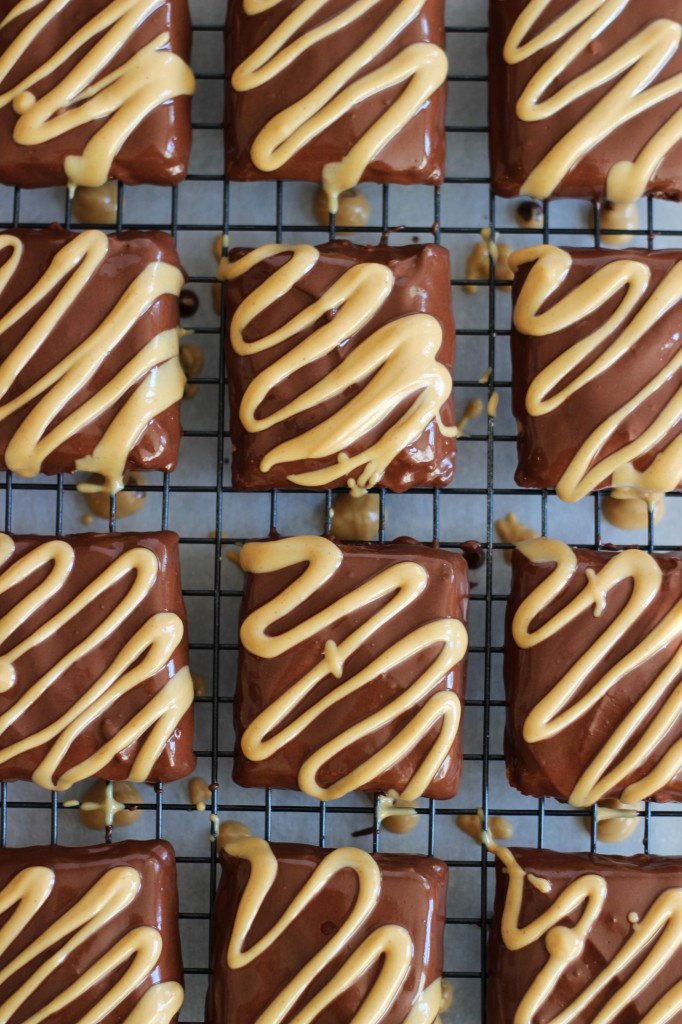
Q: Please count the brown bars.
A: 12